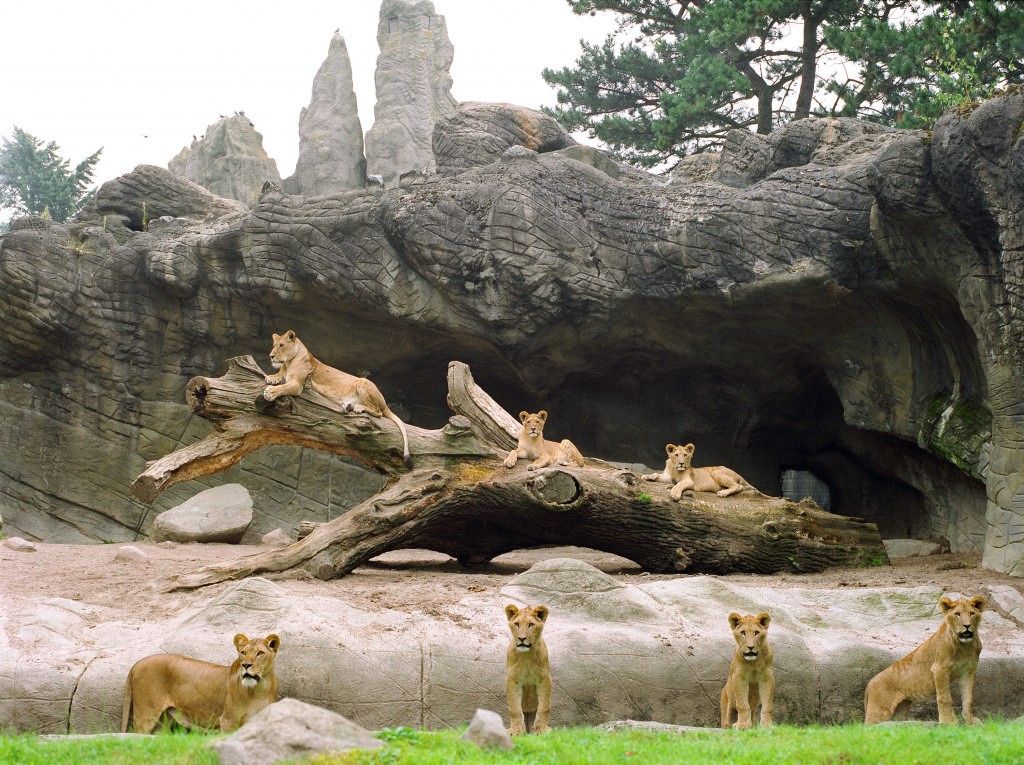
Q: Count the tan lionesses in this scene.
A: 7